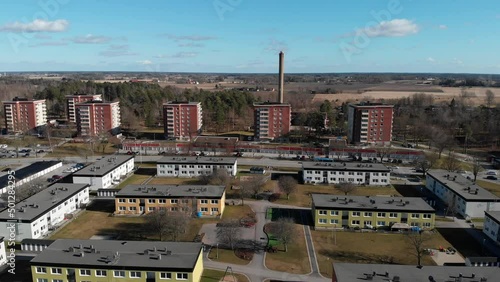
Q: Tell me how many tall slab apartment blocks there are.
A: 6